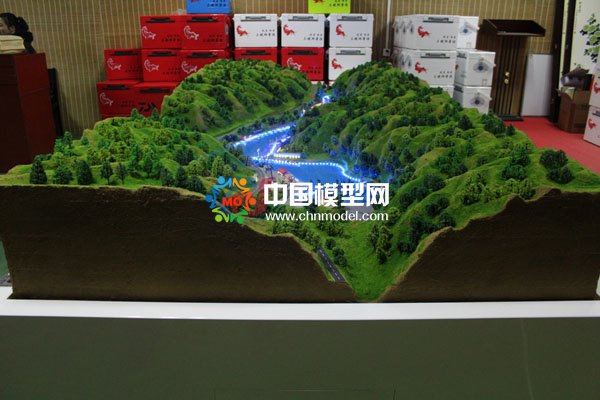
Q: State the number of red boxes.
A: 9